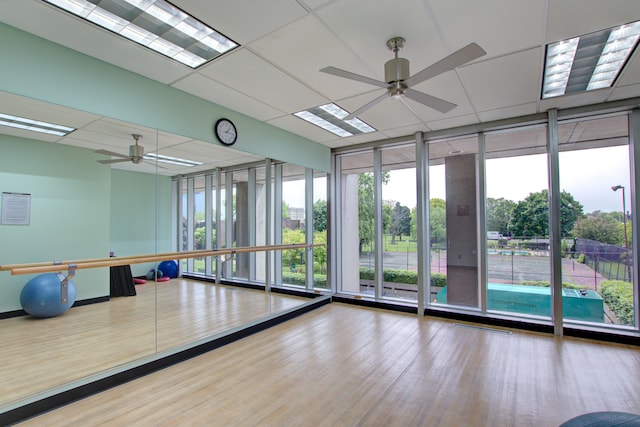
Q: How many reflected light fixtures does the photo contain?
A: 2